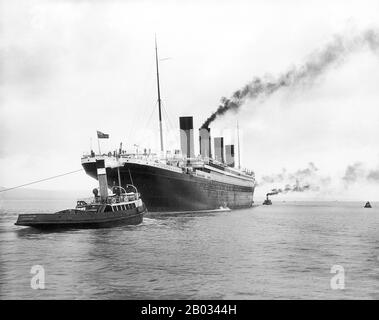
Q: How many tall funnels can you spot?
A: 4